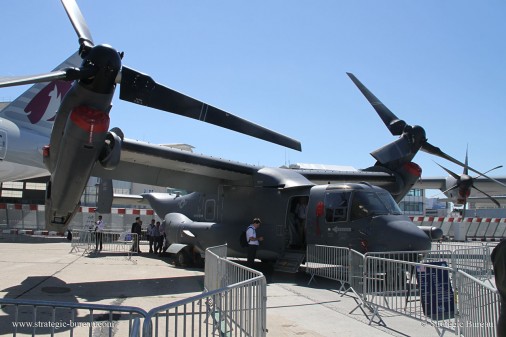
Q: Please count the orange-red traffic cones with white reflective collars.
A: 0